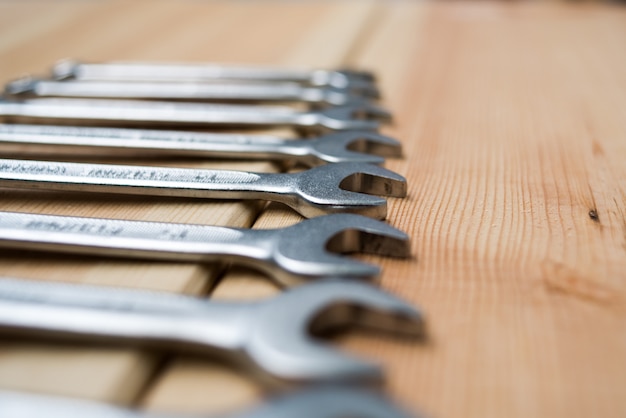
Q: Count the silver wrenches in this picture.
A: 8